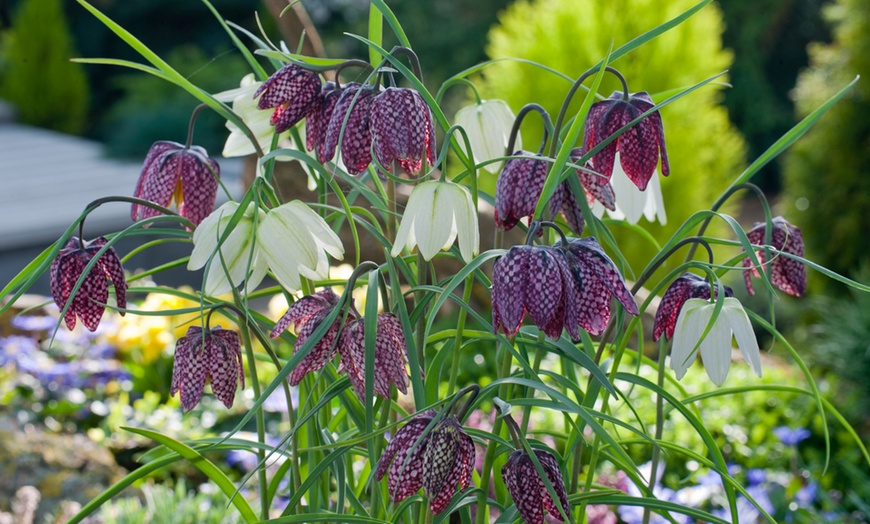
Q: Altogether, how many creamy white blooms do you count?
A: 7